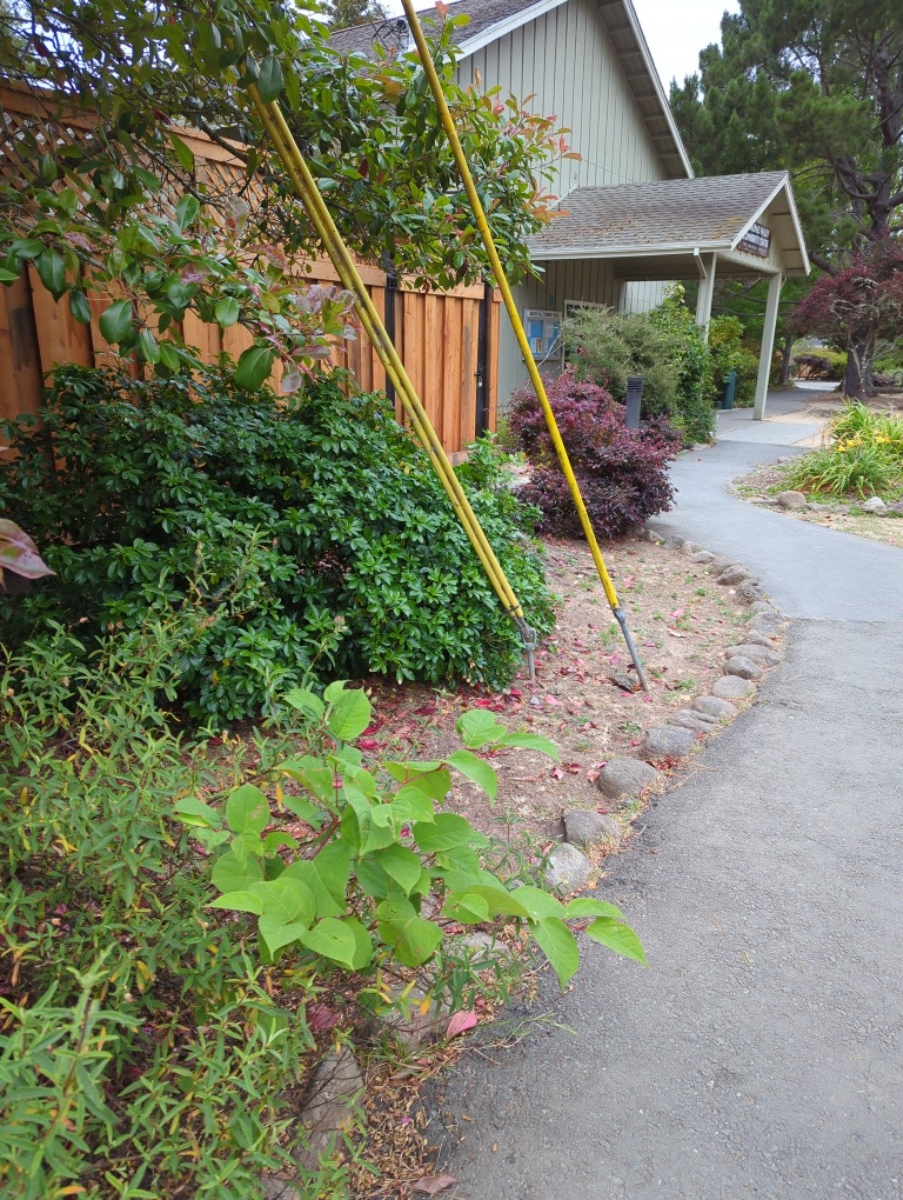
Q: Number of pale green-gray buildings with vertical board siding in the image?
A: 1